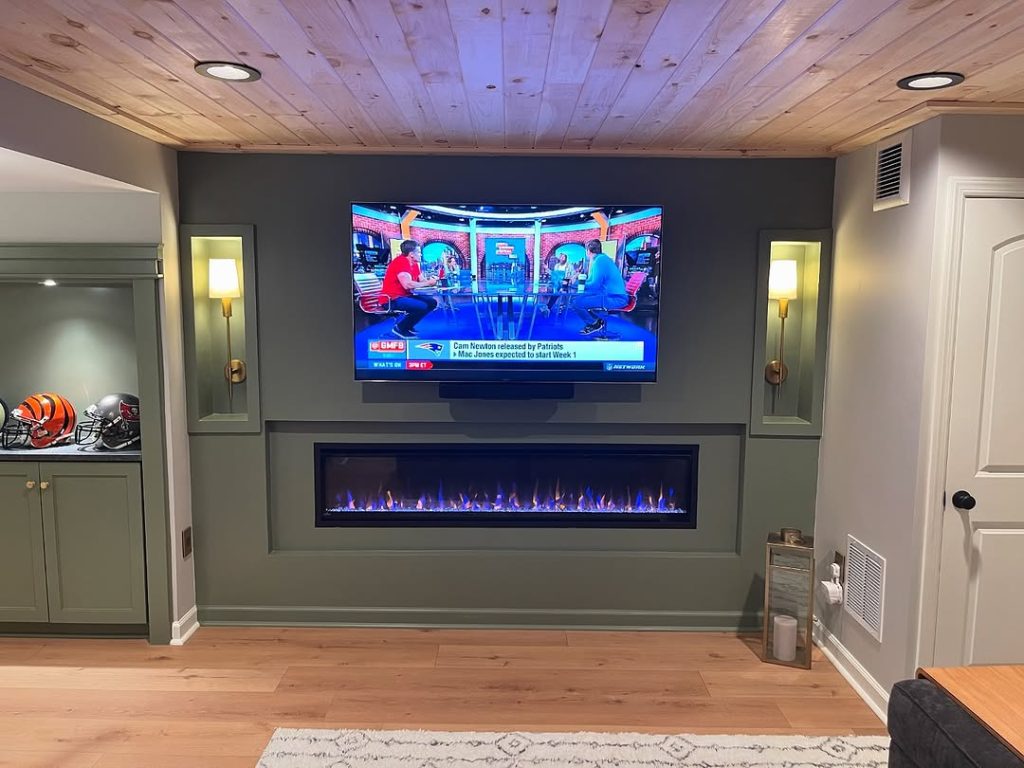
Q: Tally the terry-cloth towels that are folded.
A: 0